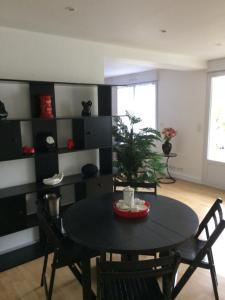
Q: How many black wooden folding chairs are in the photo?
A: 4